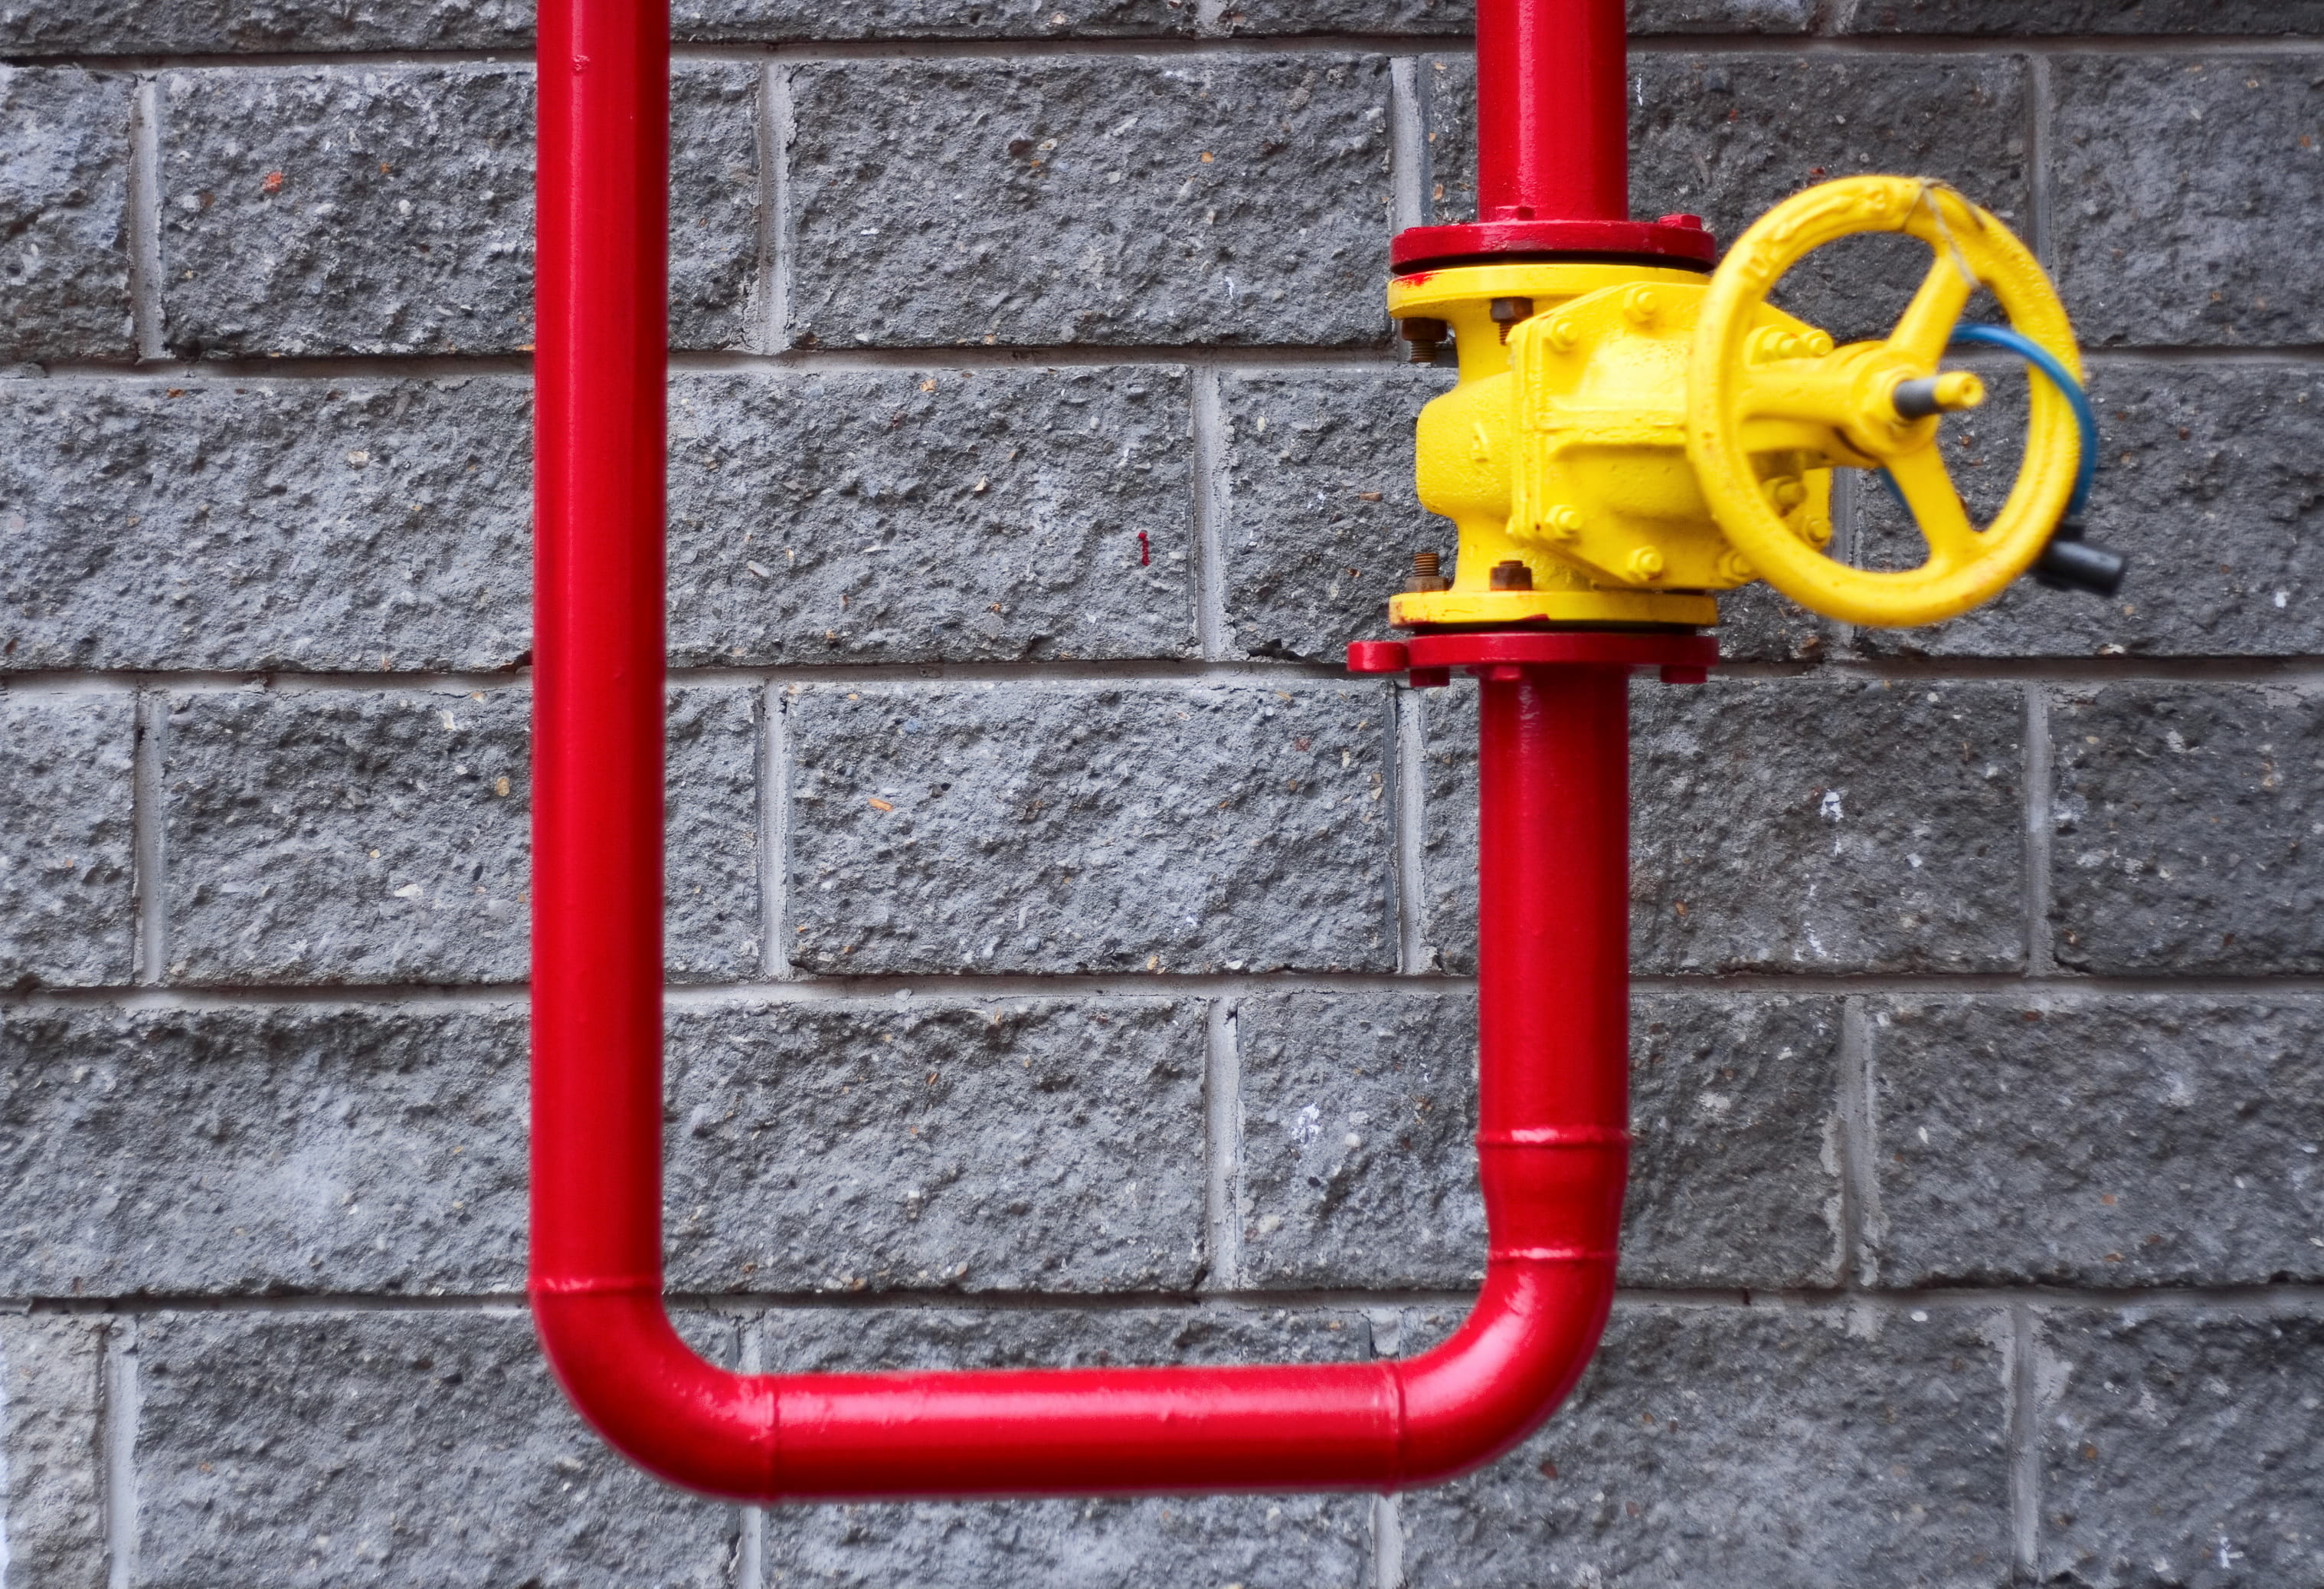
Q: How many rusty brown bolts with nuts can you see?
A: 4